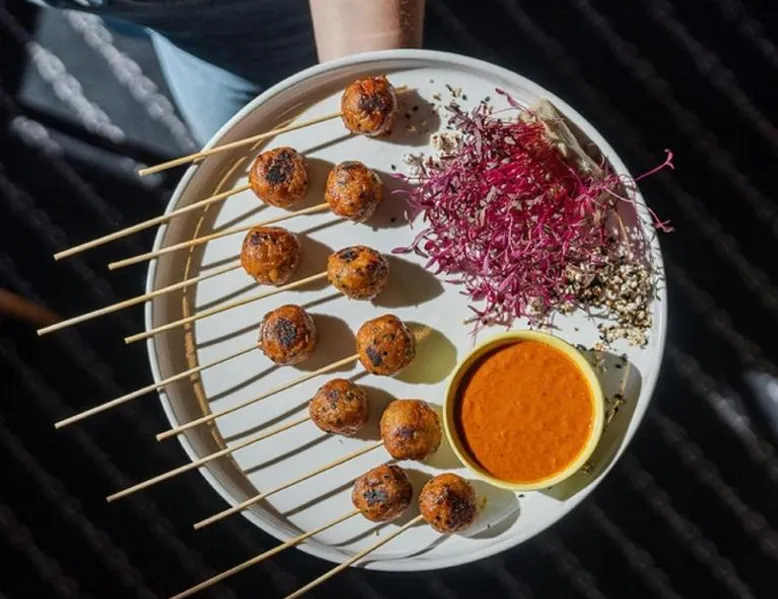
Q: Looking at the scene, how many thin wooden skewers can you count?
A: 11